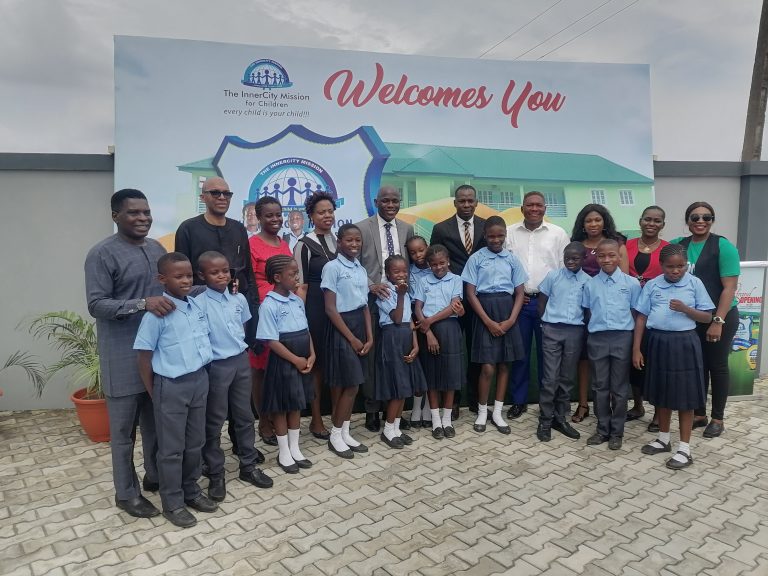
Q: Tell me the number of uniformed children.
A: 11